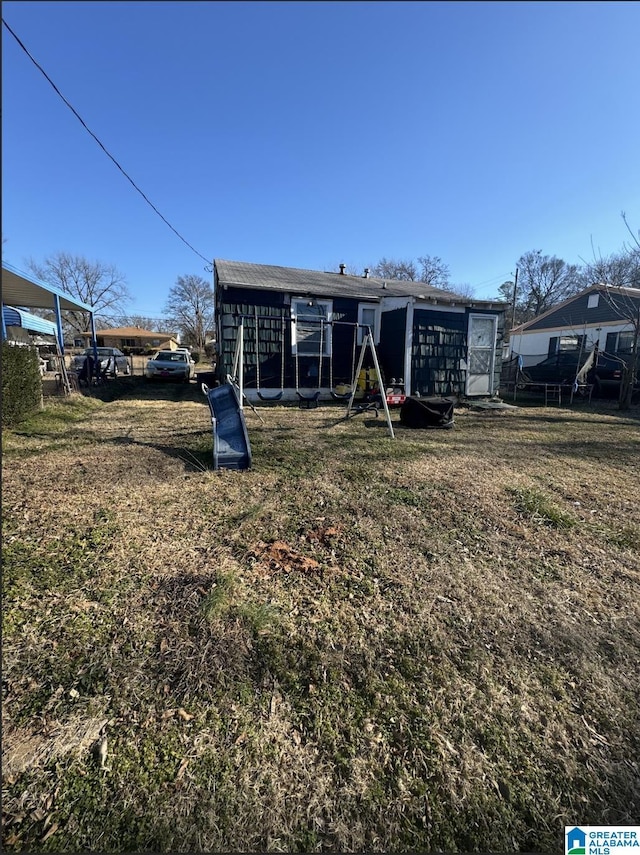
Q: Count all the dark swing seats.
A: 3